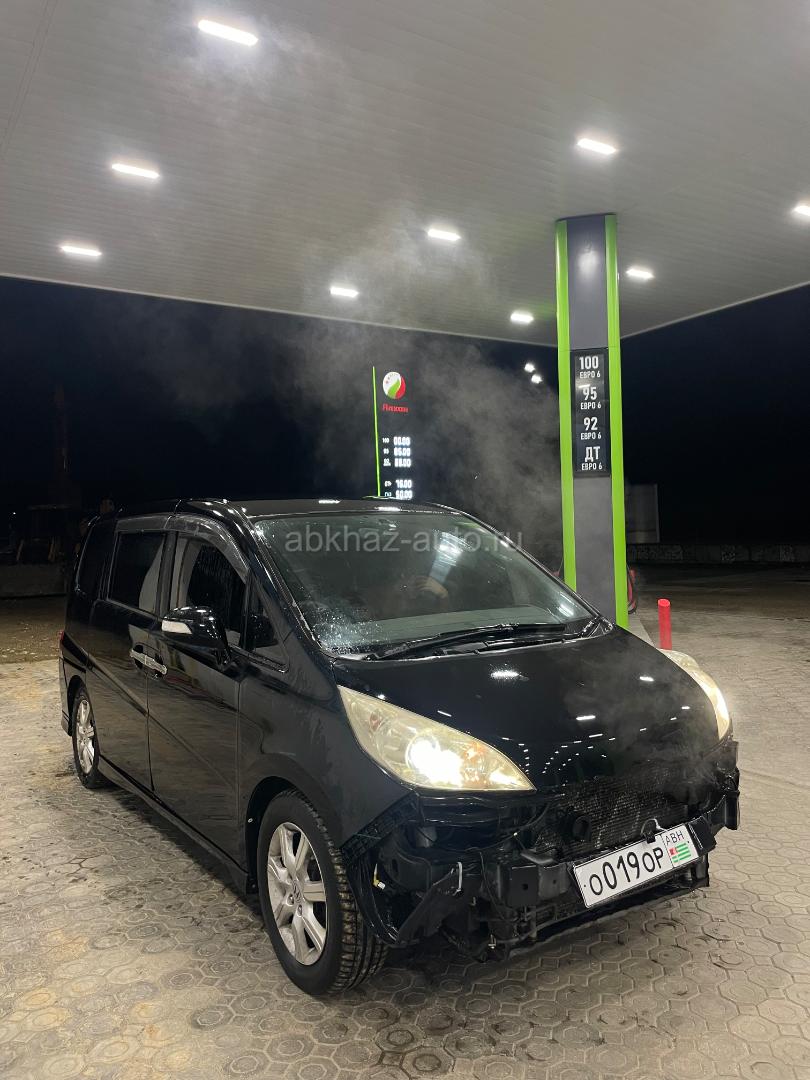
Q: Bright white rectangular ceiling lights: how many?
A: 9